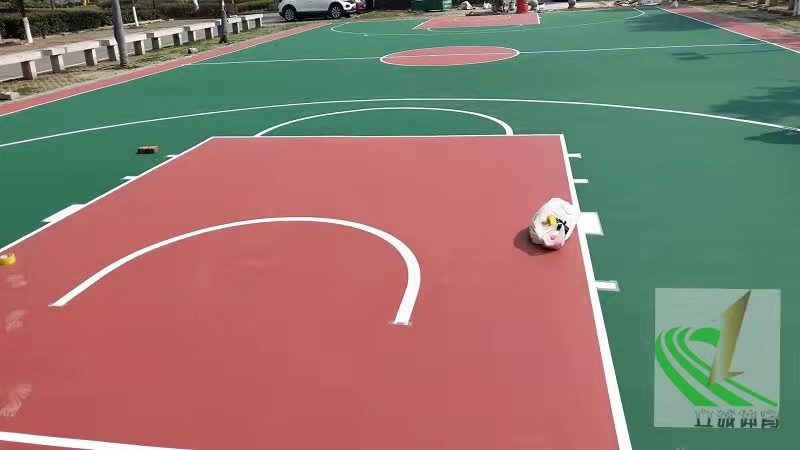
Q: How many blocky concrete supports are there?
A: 13